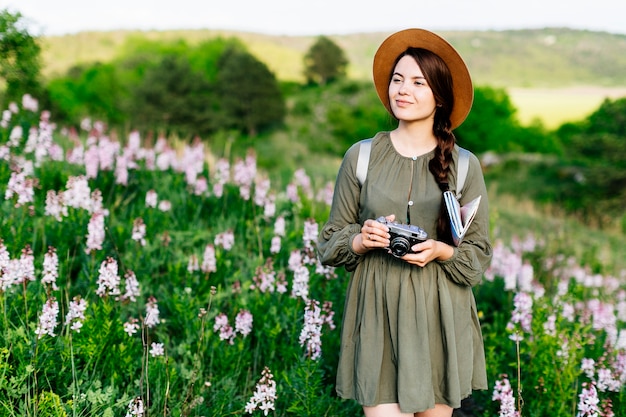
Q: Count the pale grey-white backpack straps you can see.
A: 2